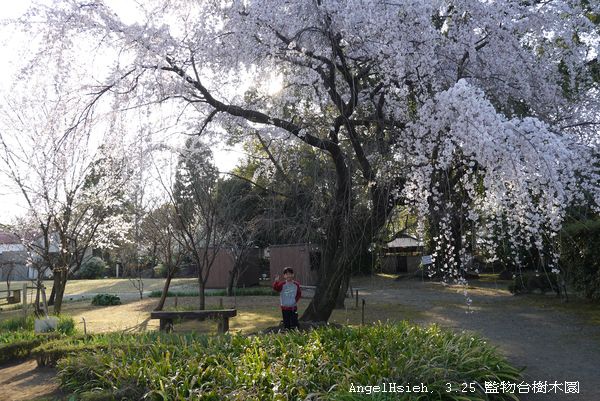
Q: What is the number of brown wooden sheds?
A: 2